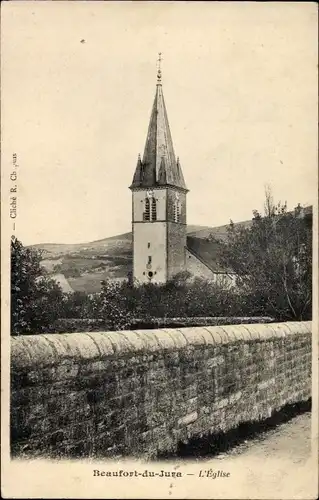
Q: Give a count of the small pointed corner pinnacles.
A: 3